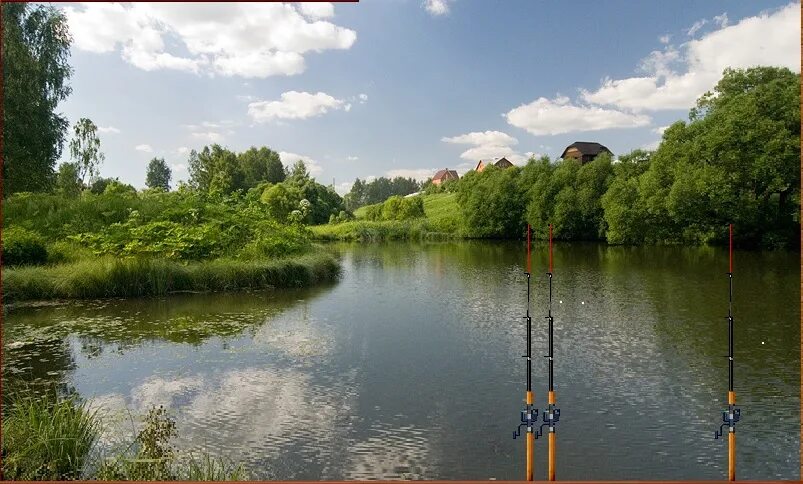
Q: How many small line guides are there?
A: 9